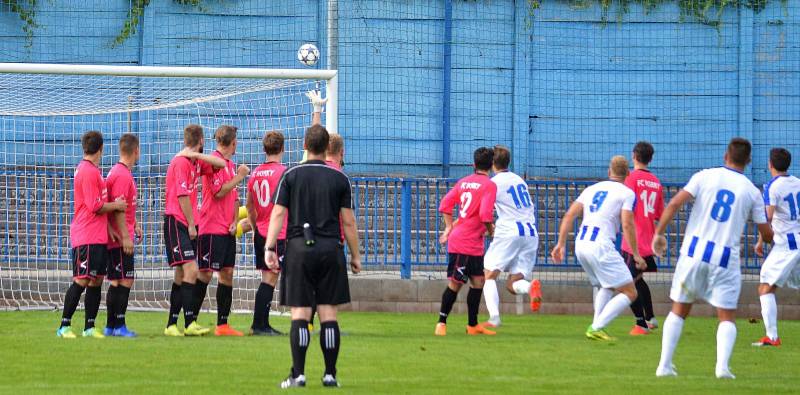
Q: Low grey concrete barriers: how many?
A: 1